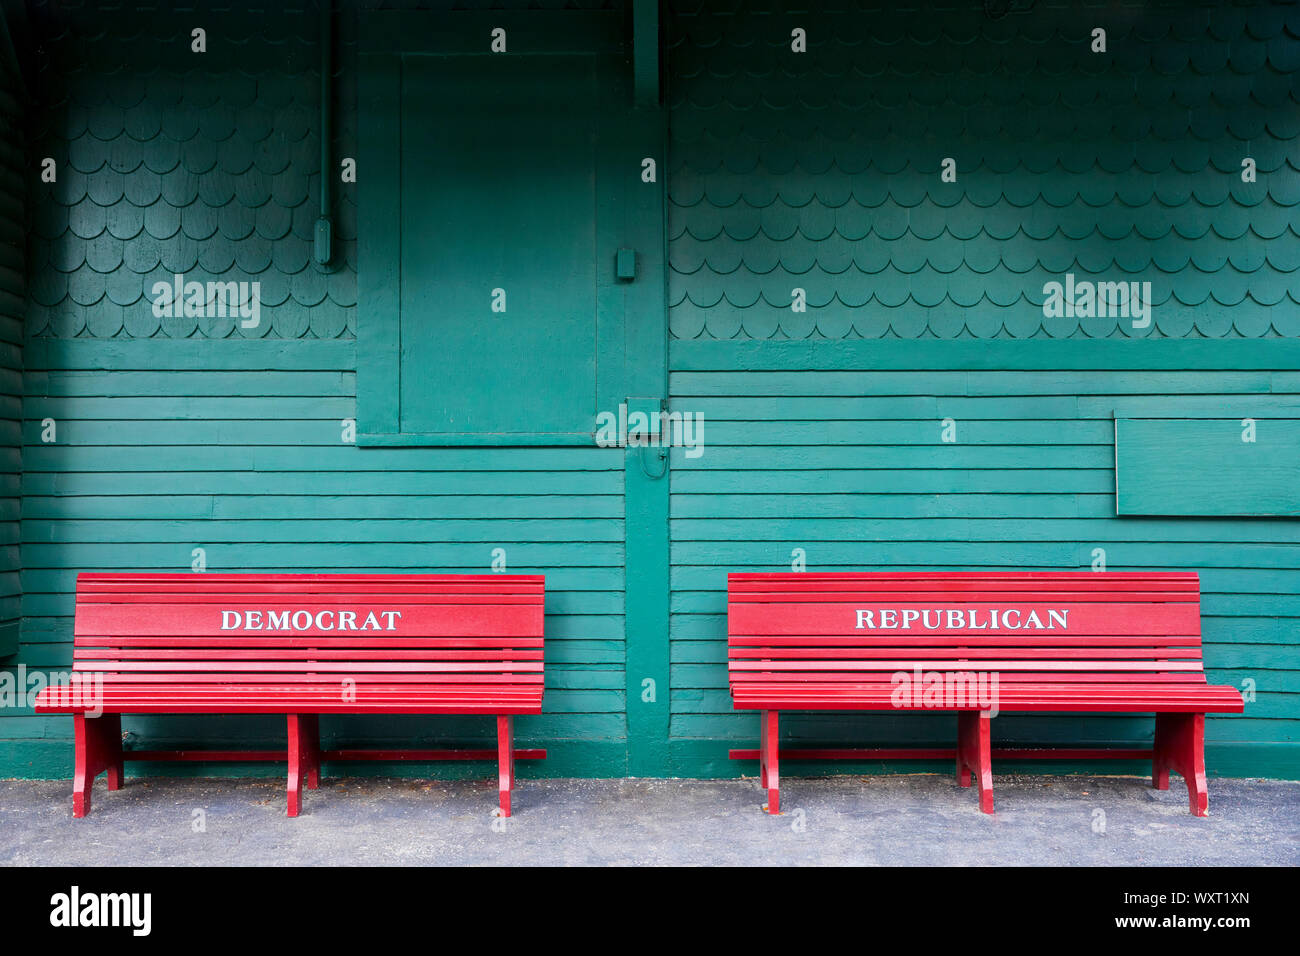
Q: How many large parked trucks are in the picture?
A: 0